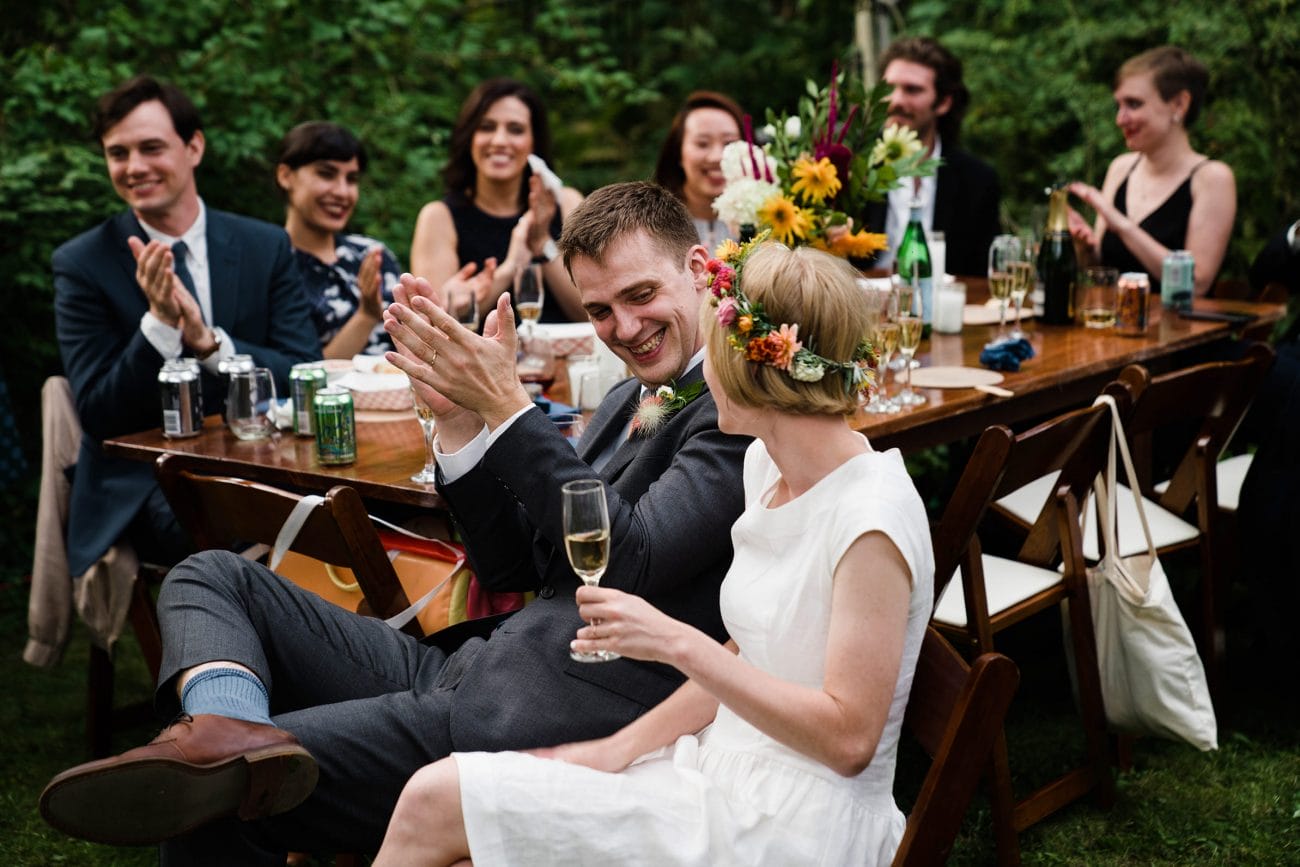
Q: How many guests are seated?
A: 6